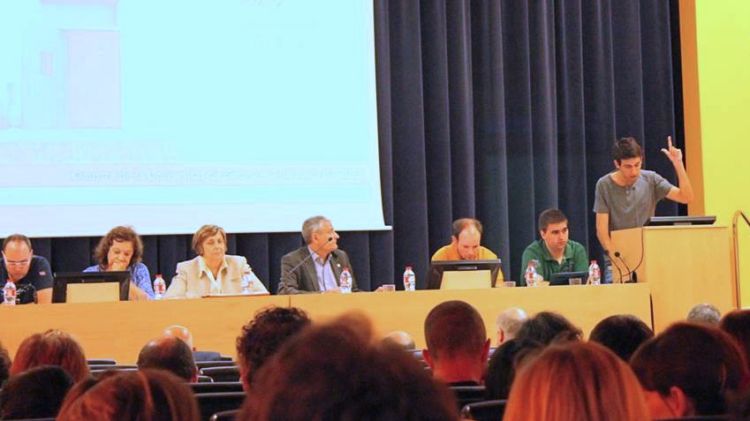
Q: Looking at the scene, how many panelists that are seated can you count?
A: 6